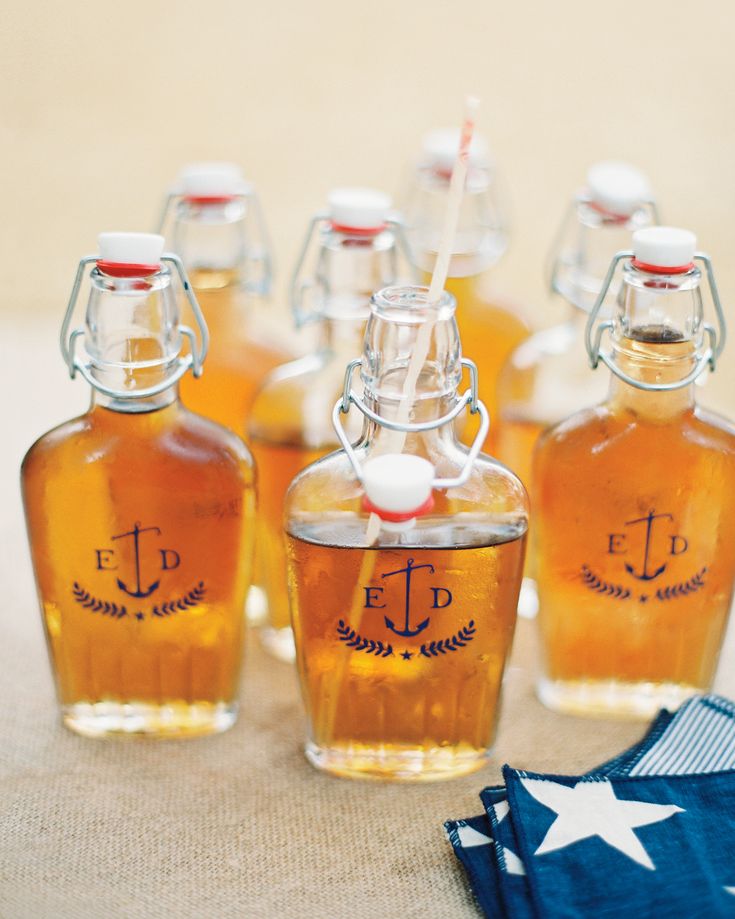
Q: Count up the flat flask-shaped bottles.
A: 7